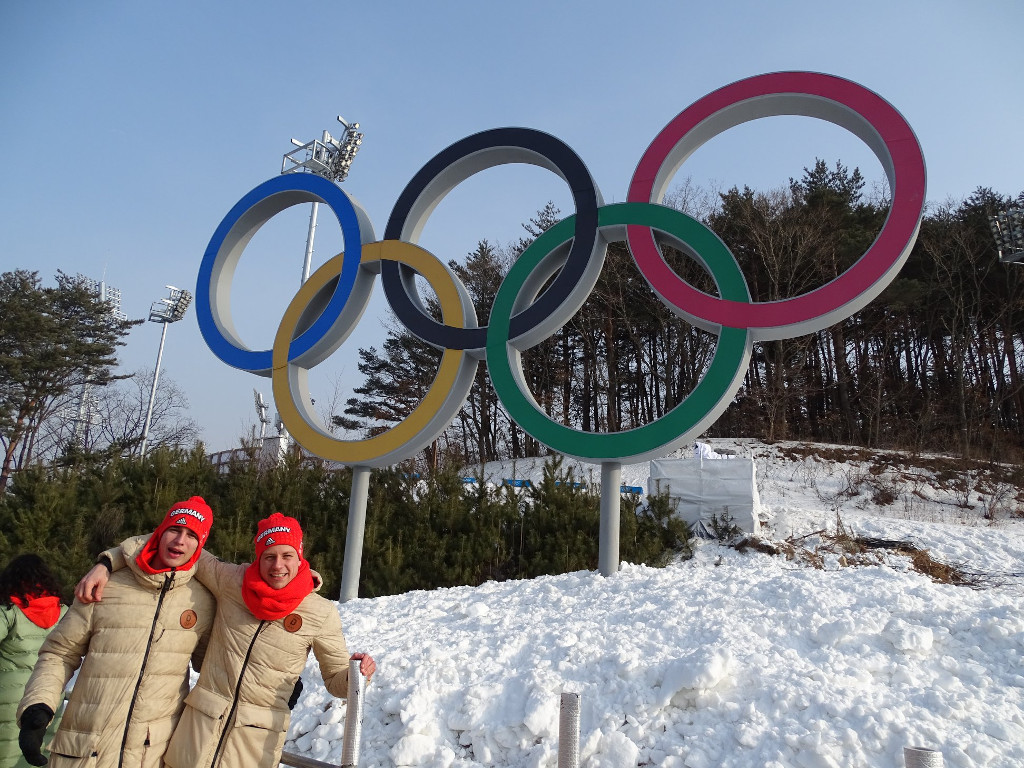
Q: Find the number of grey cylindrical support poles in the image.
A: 2